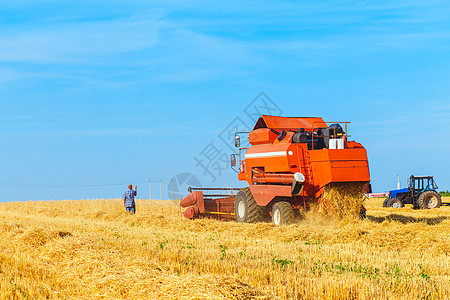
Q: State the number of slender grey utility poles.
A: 3